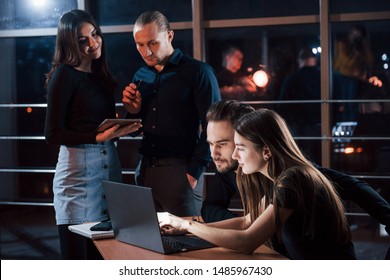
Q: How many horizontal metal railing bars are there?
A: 4